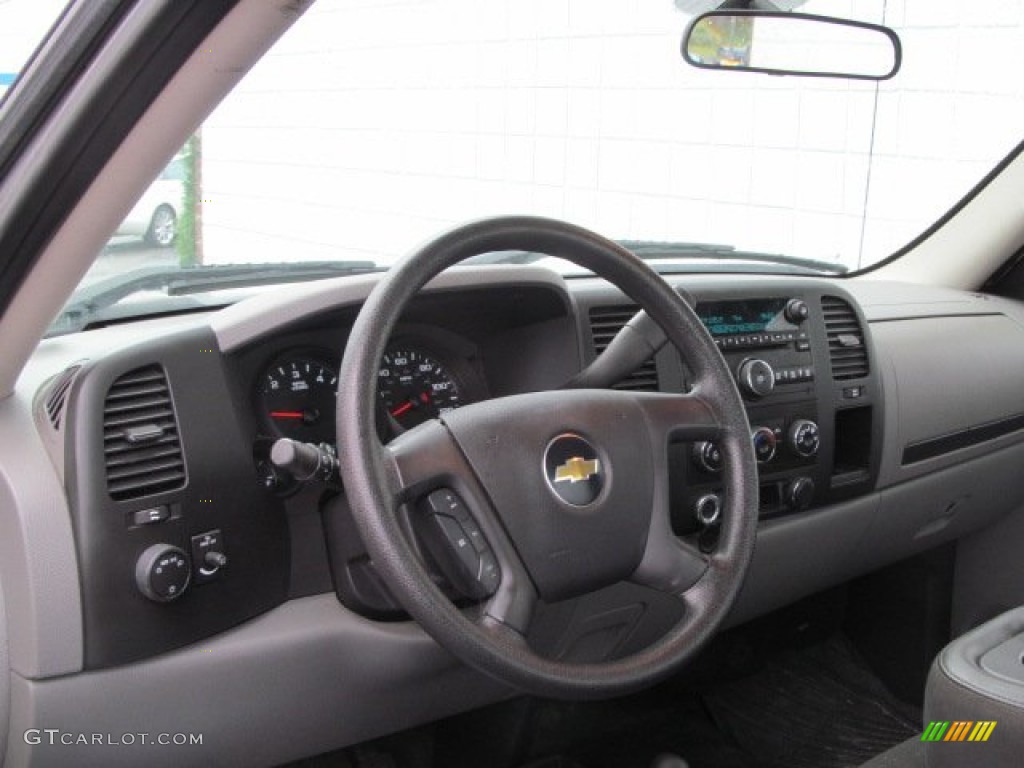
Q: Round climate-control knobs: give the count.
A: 3